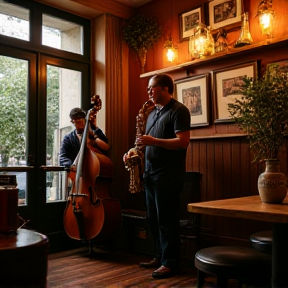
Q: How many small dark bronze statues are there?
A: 0